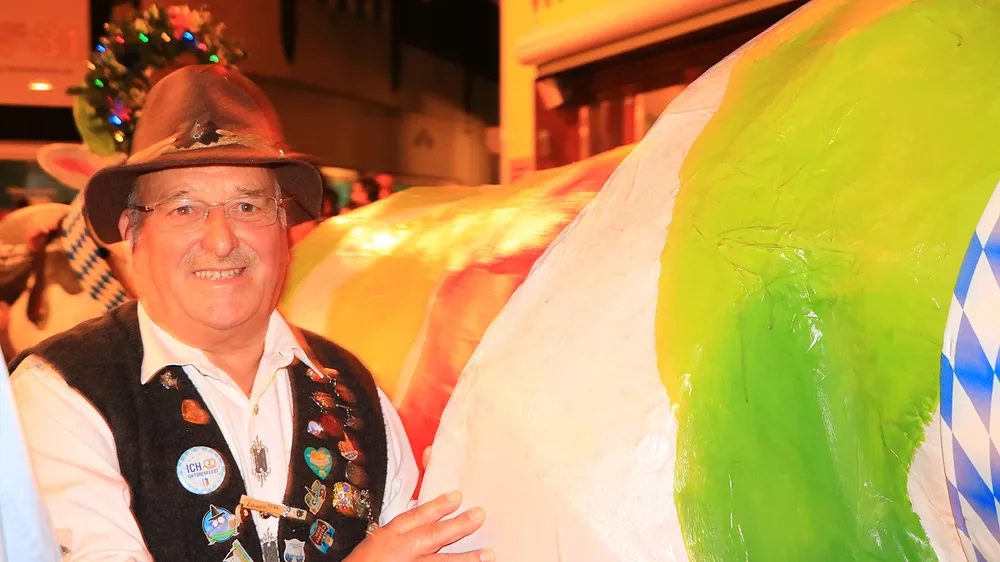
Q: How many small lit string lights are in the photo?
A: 11